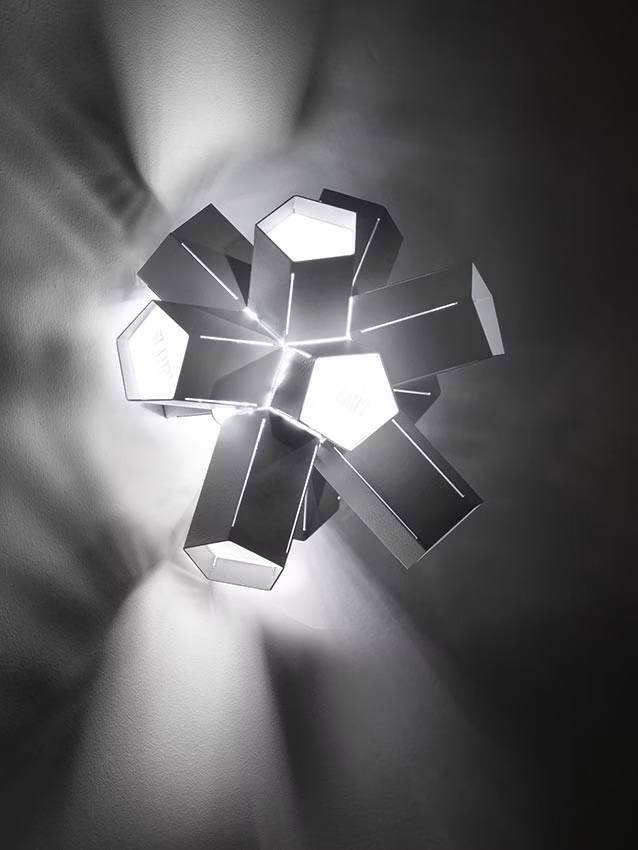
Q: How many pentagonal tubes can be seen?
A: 11